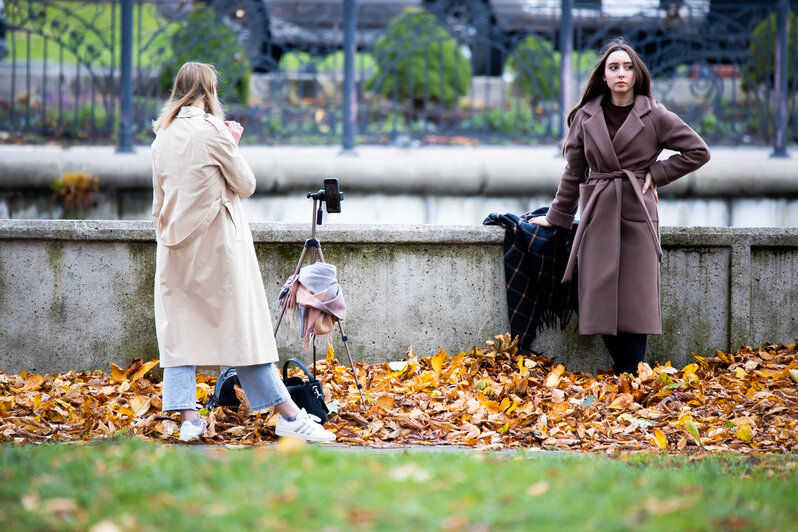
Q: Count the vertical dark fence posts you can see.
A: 4